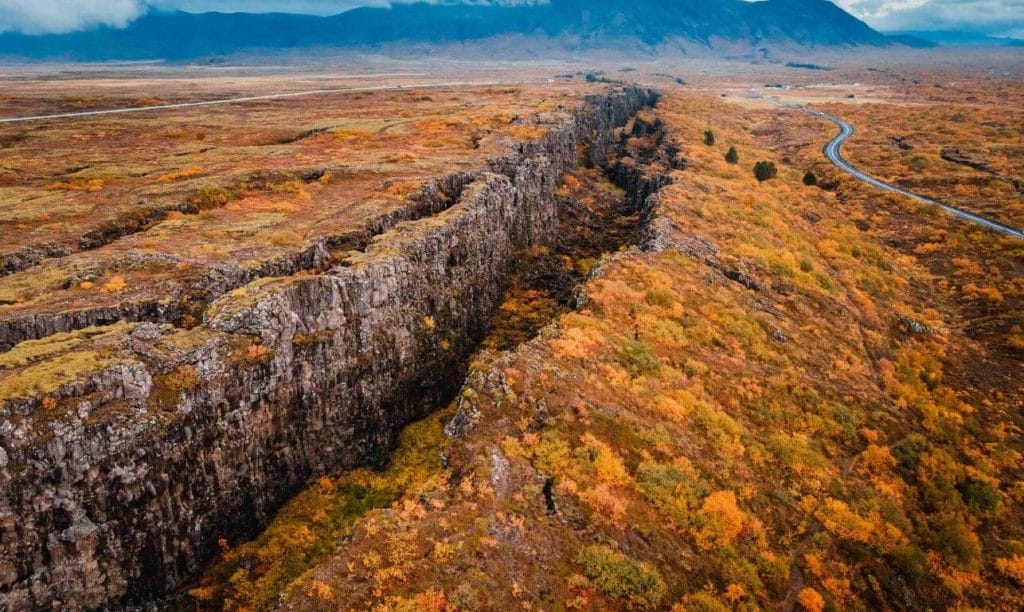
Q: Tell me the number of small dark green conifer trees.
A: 4